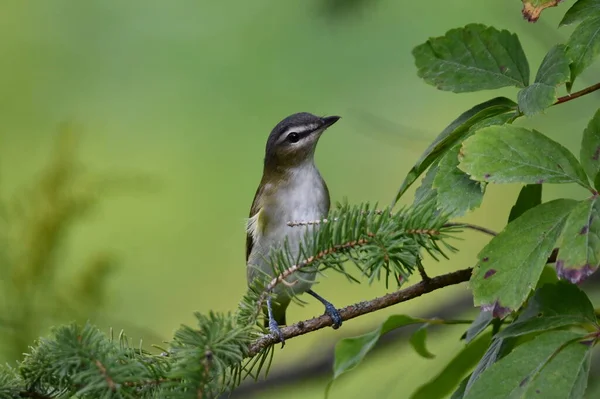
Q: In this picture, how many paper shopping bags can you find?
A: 0